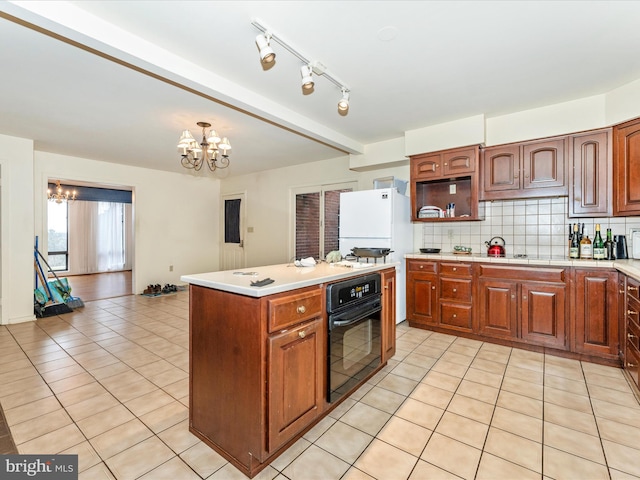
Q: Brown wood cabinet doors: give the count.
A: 12